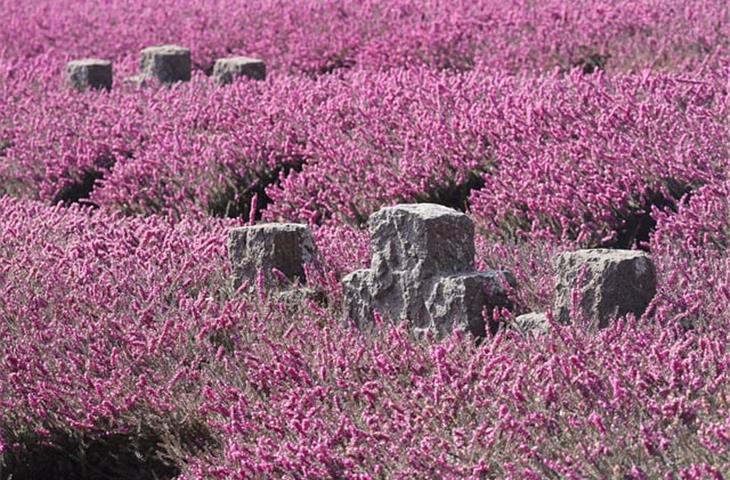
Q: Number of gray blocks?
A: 6